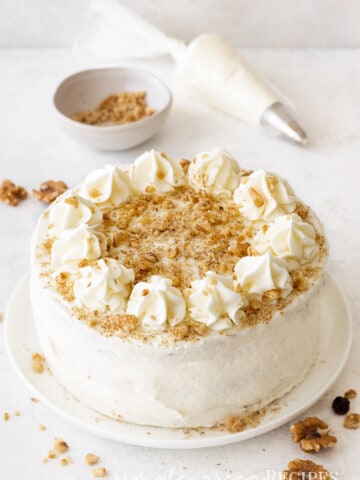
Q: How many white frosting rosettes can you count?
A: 11